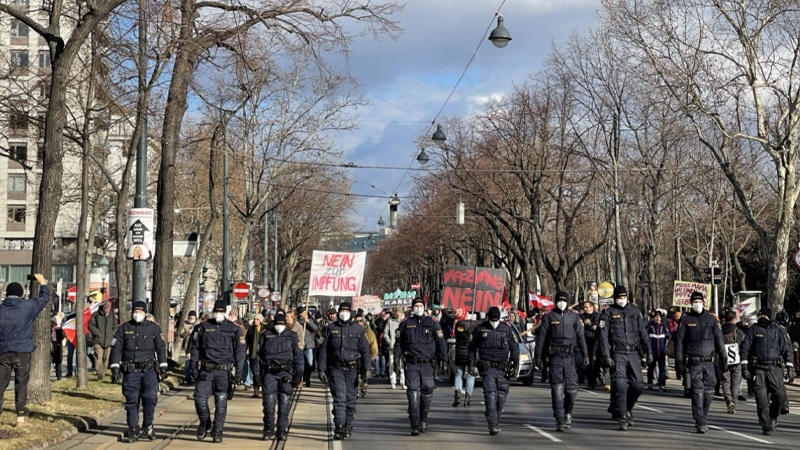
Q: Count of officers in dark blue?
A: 10